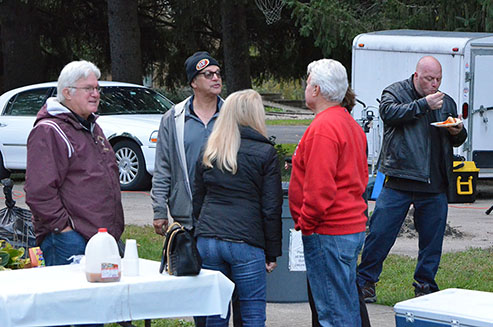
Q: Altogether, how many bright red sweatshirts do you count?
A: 1